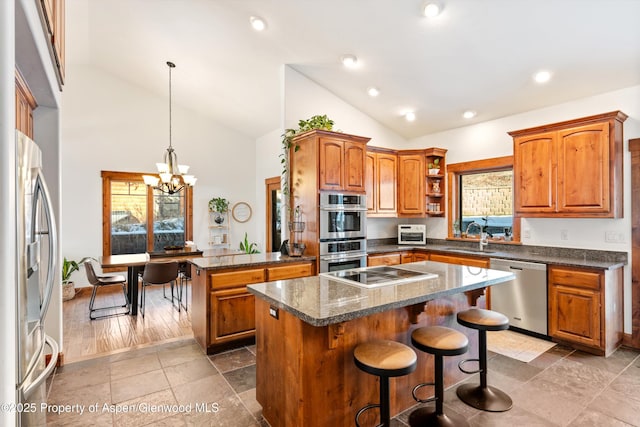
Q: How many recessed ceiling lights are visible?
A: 7